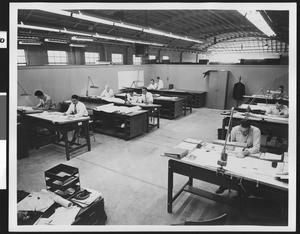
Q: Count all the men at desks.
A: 10